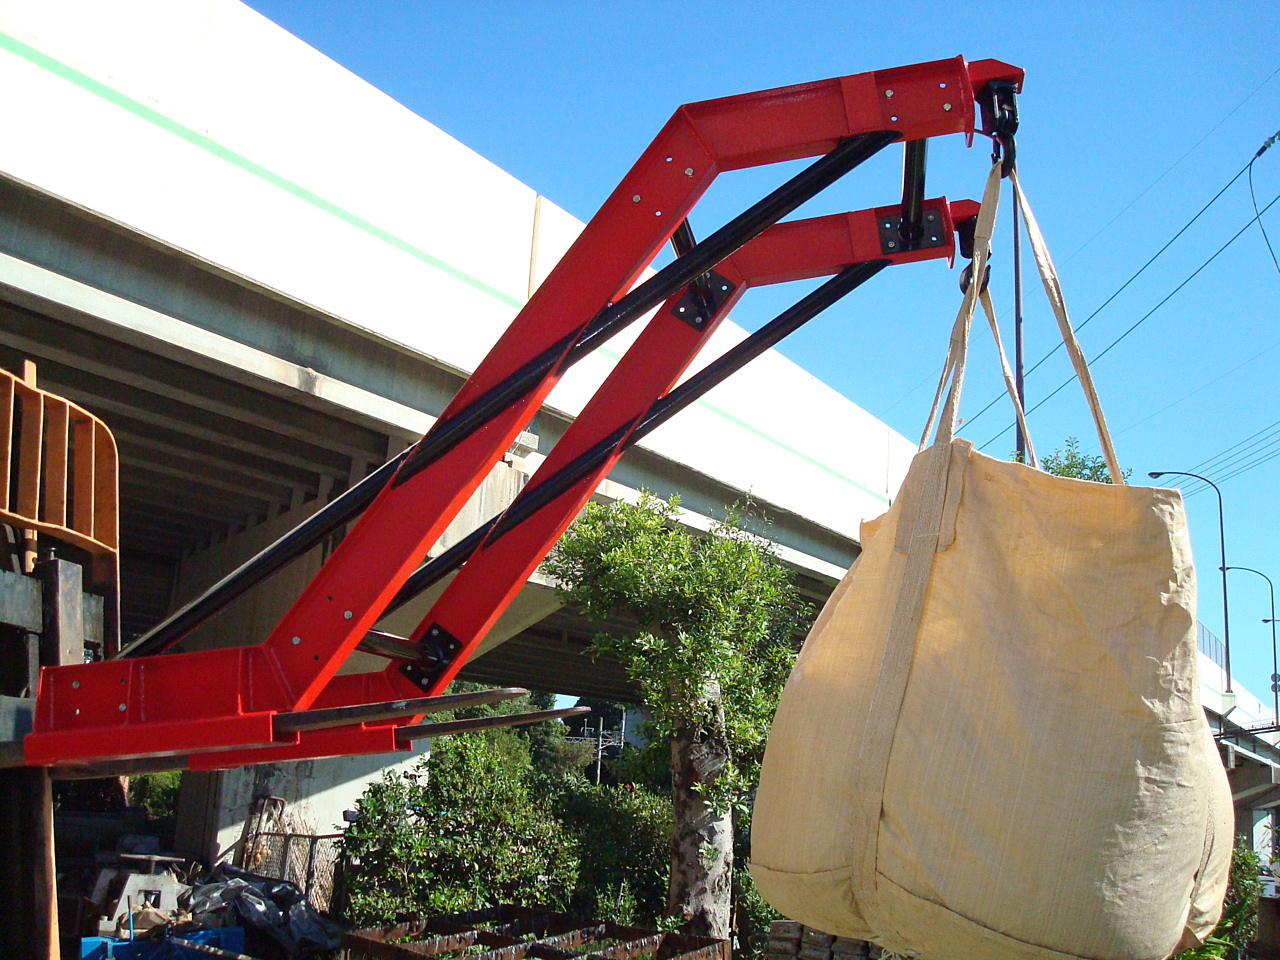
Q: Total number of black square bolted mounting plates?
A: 3